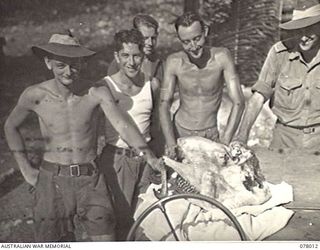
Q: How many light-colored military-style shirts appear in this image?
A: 1